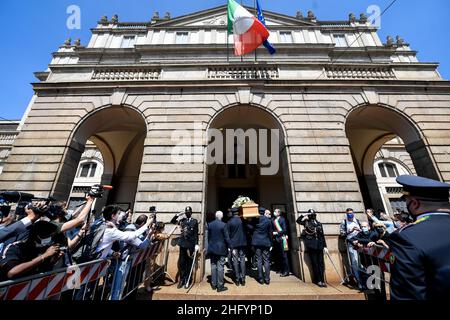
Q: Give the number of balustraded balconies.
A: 3